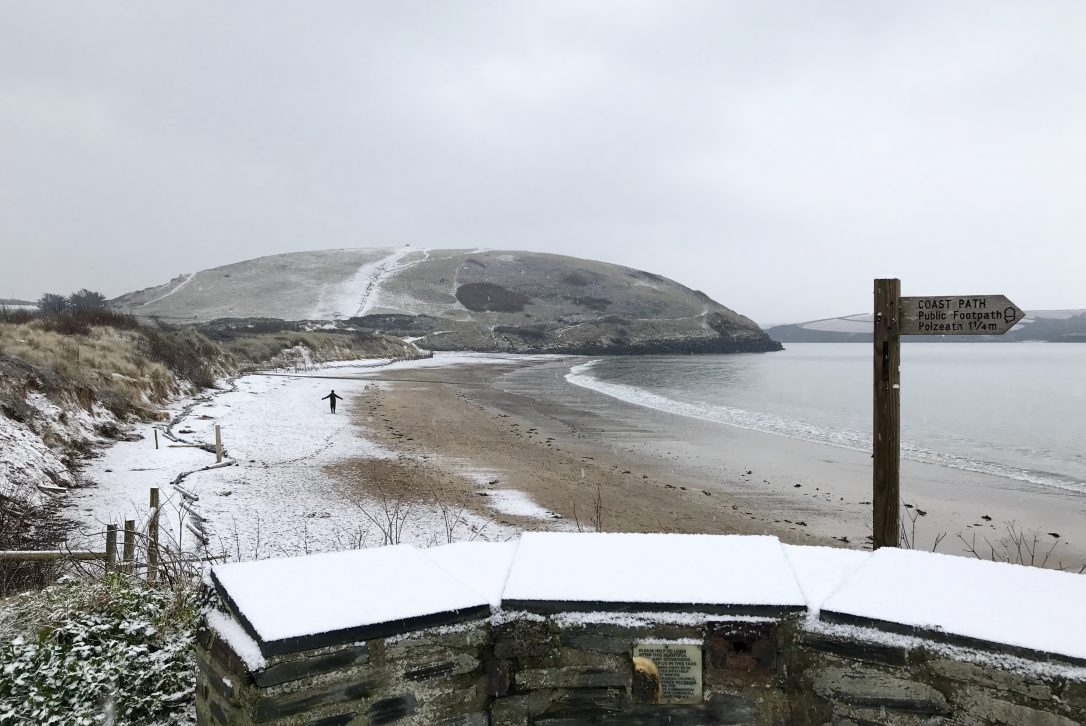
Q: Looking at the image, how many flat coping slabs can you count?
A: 3